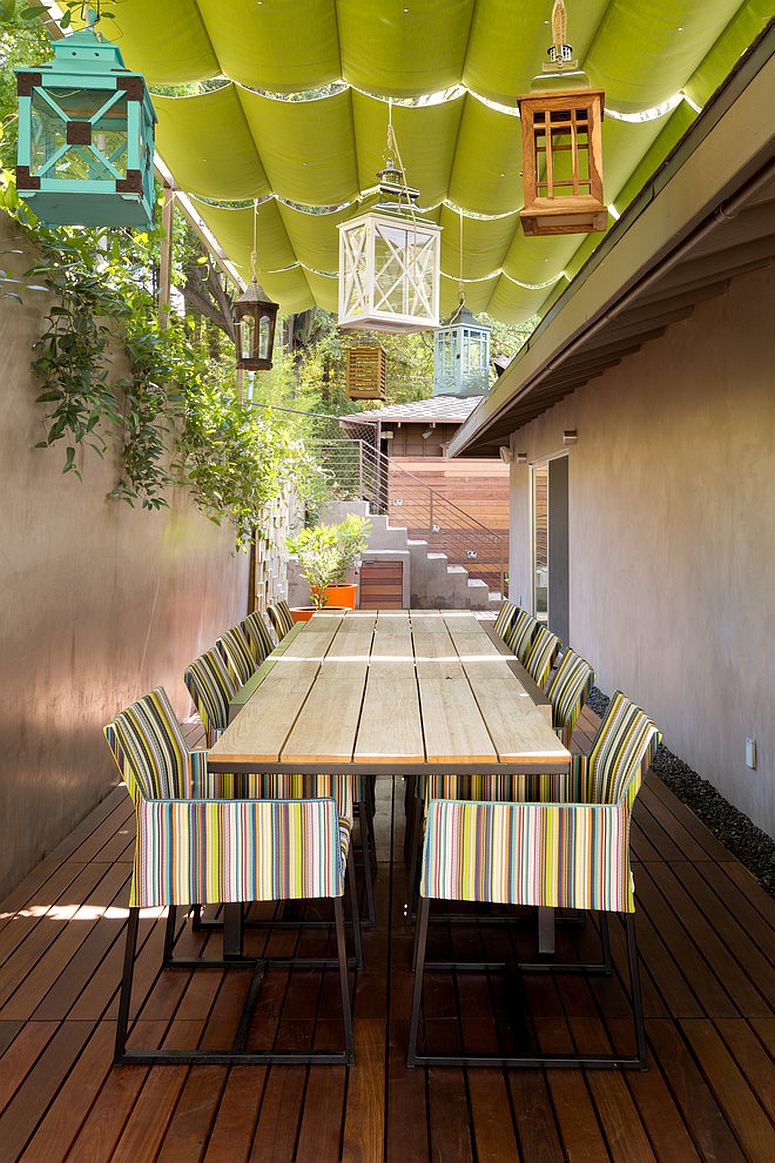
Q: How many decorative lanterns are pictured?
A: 6